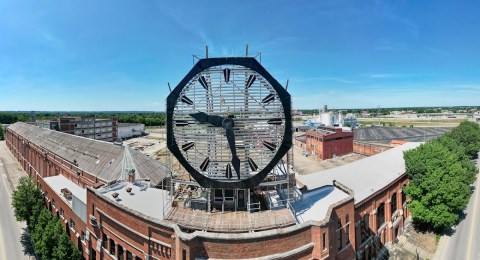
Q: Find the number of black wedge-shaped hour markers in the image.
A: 12